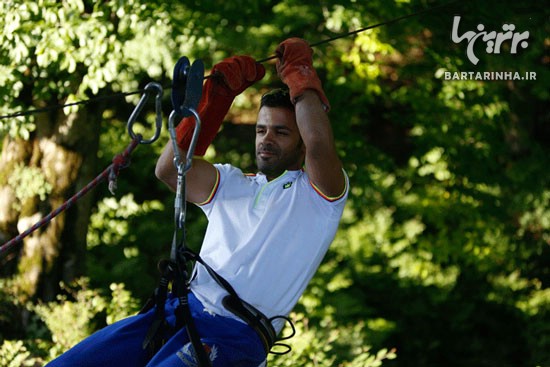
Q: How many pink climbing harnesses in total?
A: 0